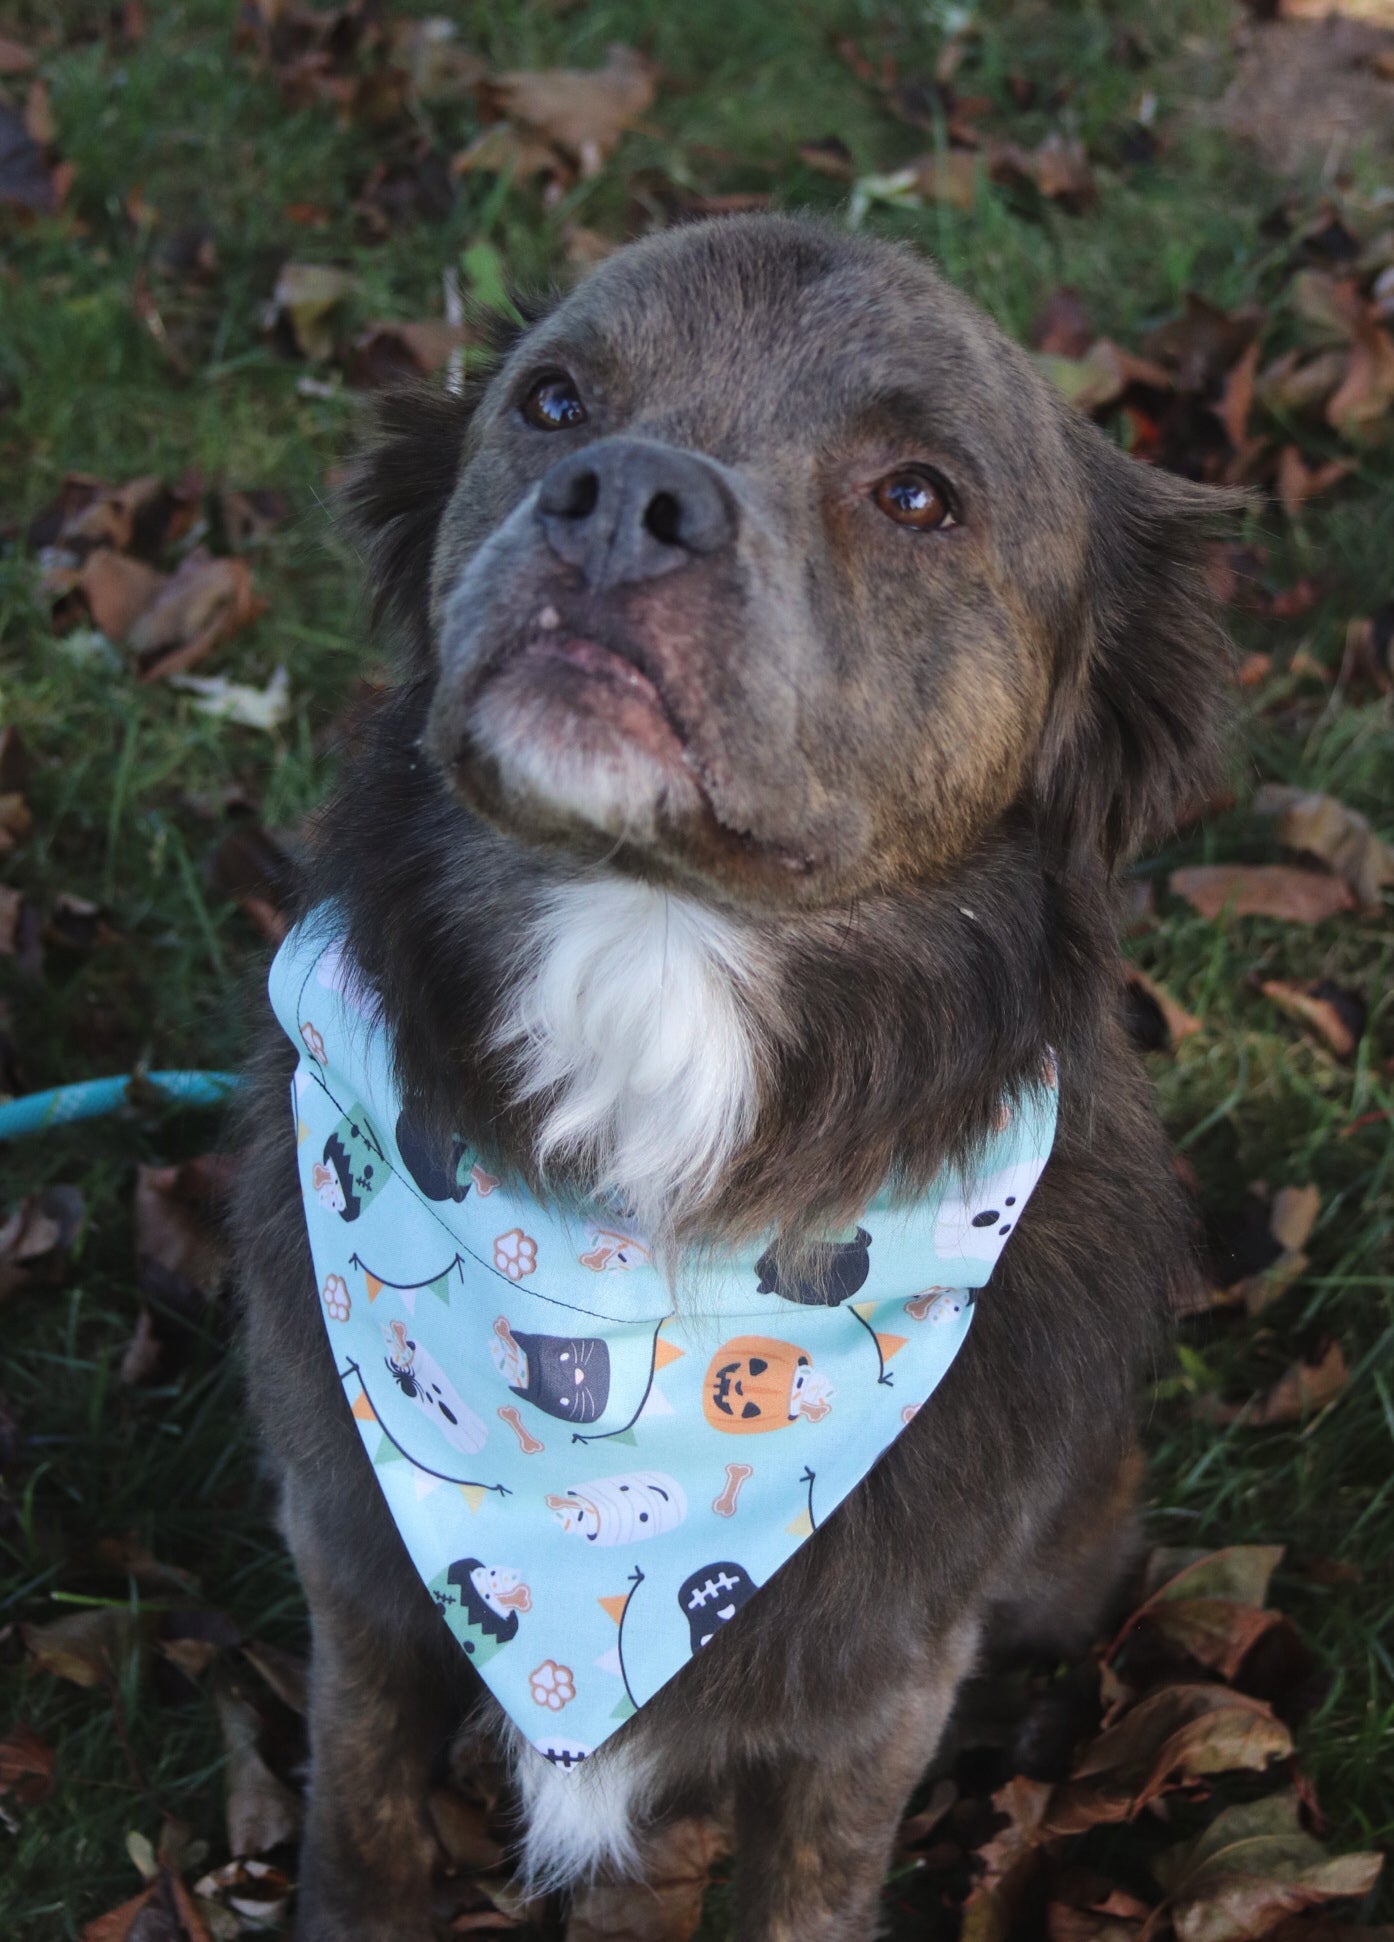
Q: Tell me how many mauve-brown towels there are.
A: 0